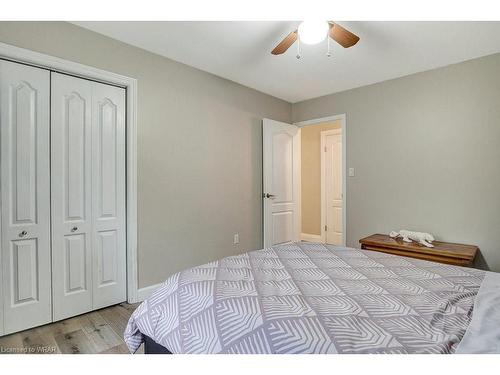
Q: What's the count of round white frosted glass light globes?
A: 1